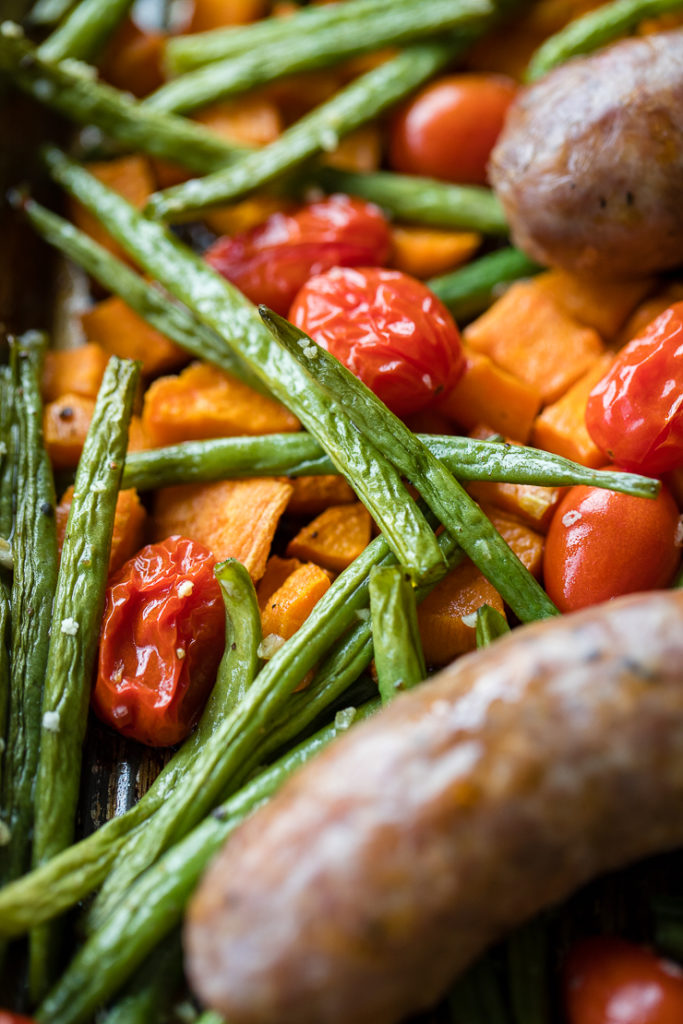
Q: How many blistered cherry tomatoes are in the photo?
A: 4